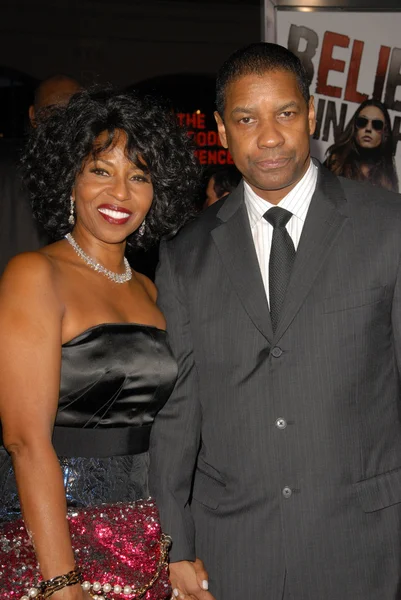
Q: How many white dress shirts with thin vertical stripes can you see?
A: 1